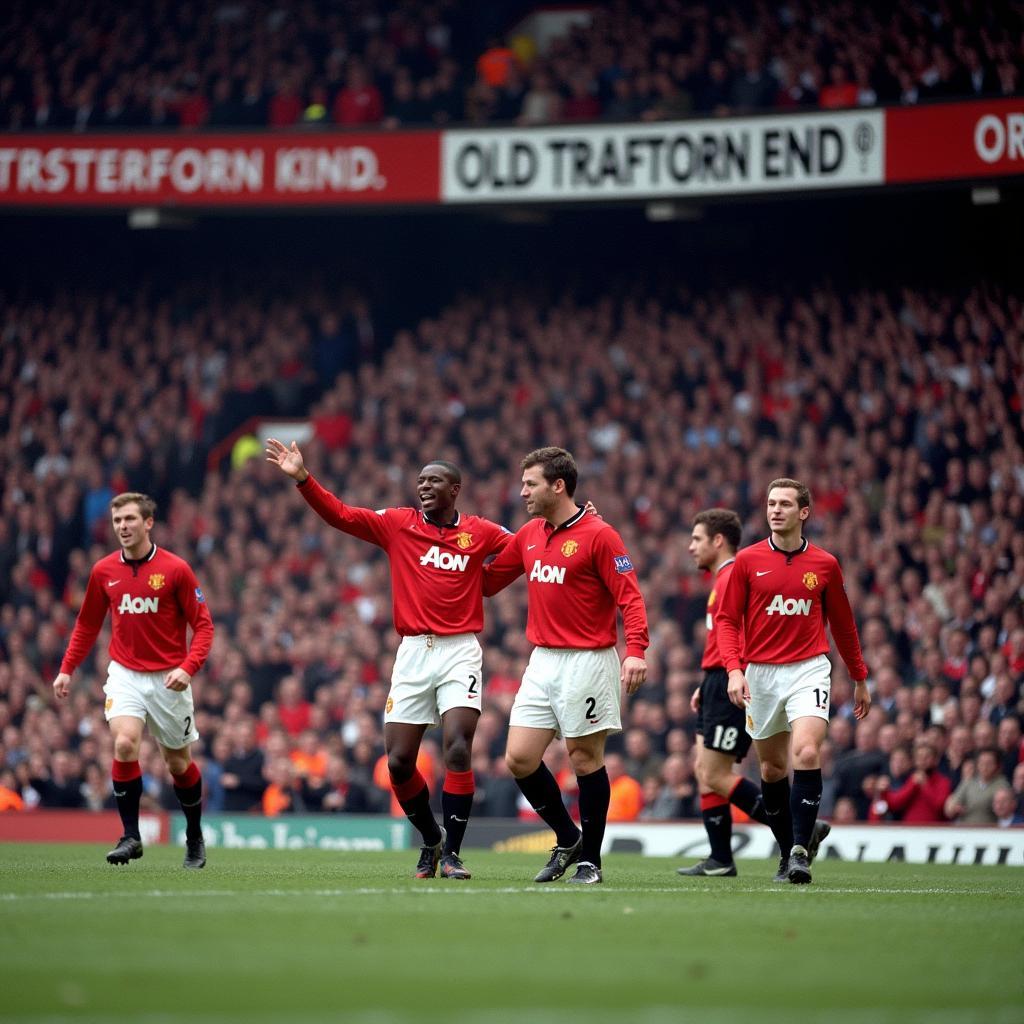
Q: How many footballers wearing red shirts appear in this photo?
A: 5